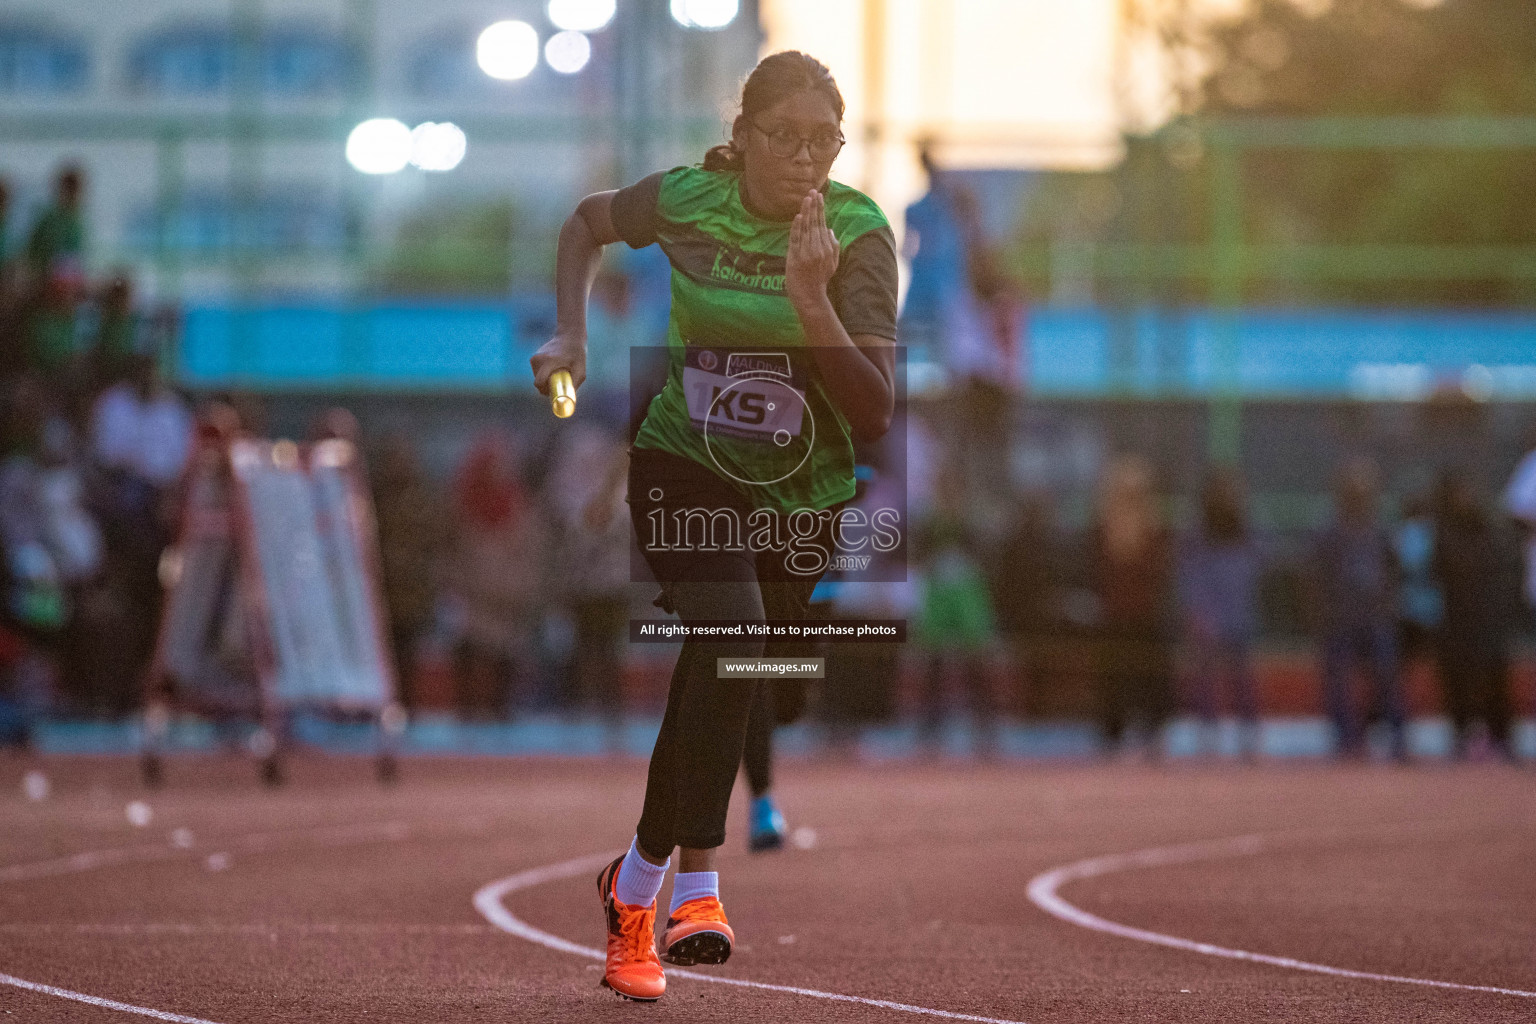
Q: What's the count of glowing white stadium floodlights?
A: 6